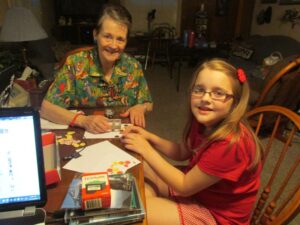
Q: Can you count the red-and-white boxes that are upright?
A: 1